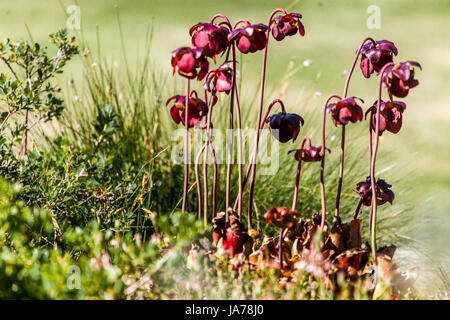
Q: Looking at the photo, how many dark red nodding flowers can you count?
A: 14